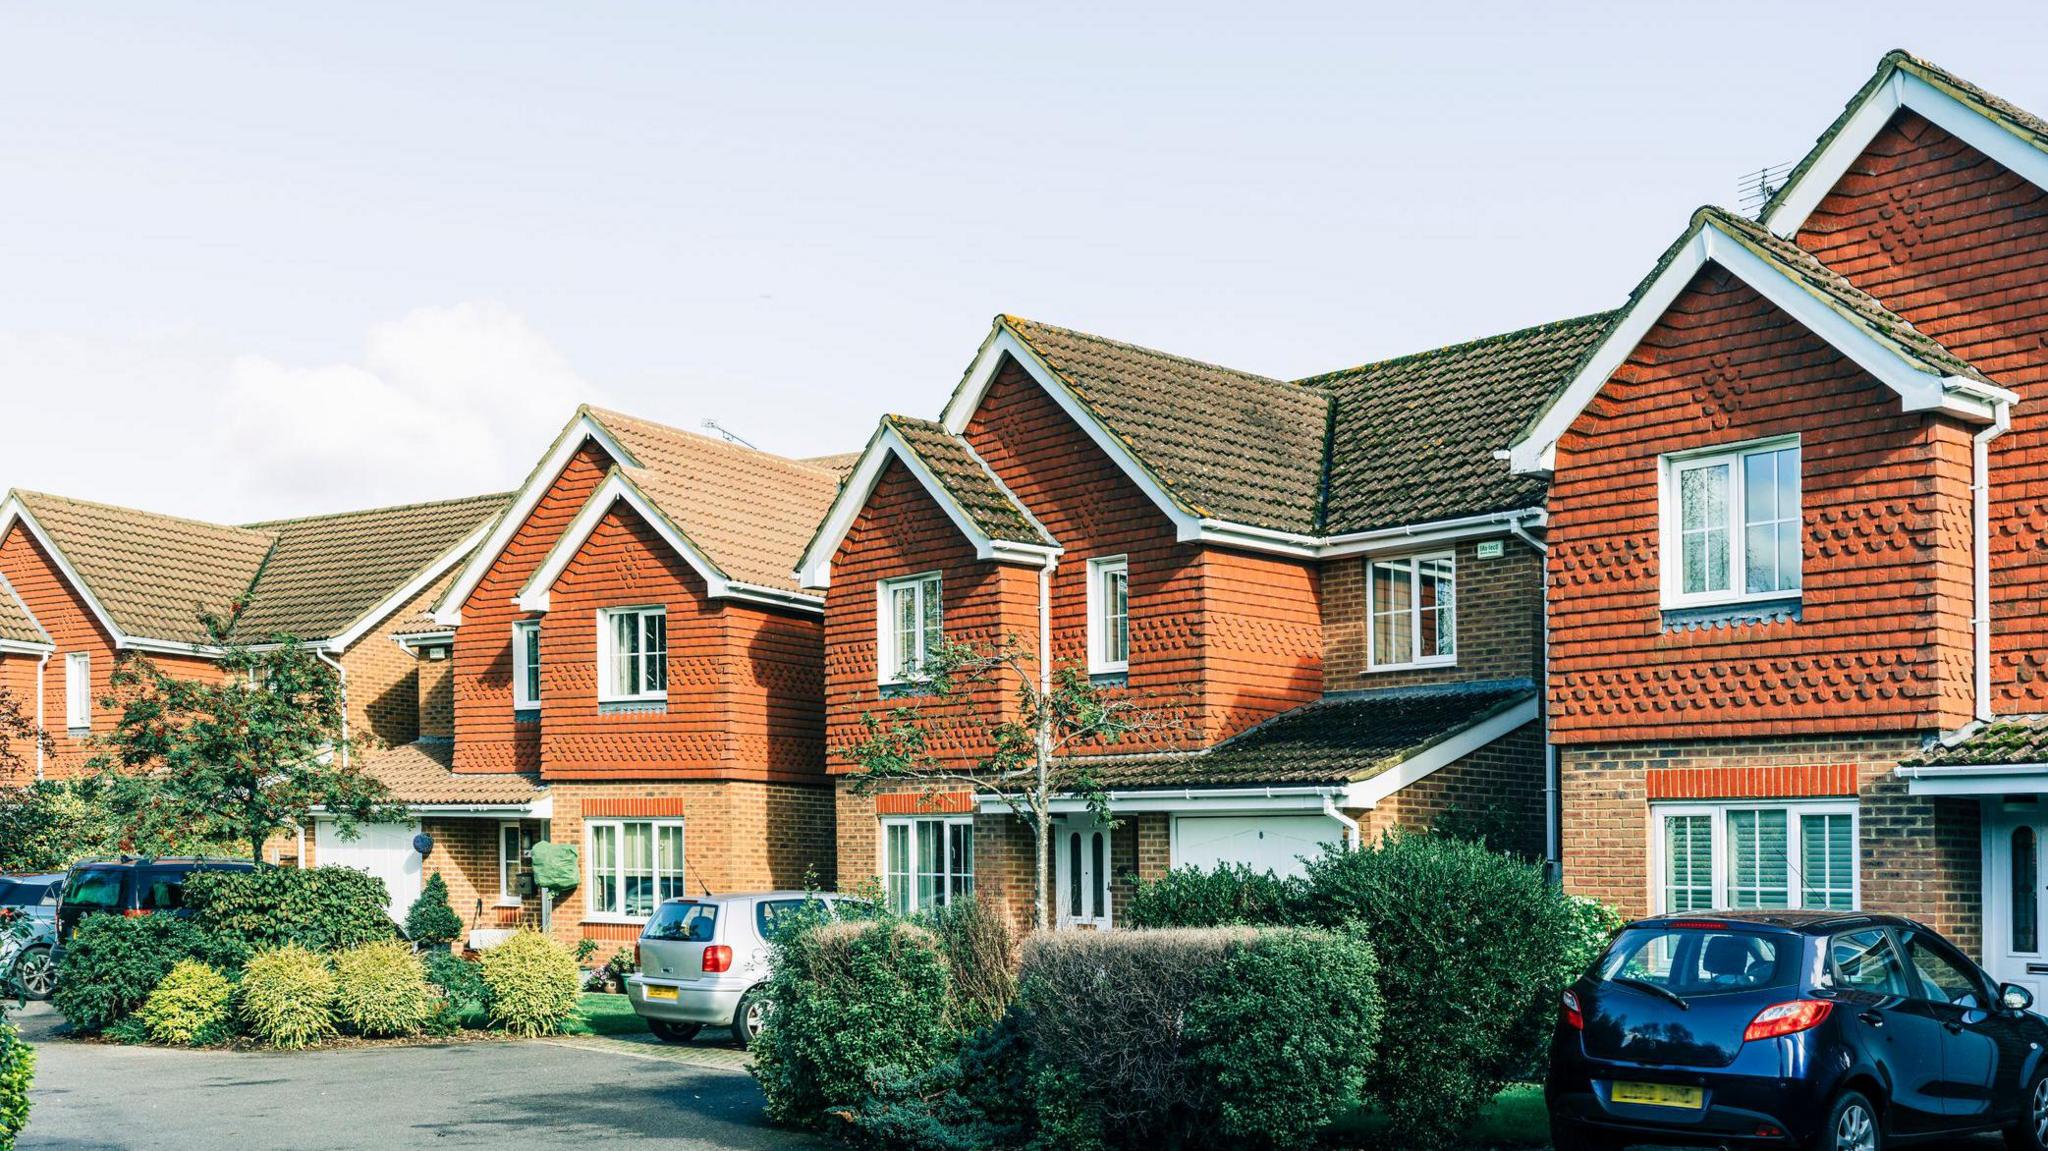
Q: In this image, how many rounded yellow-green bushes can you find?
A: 4